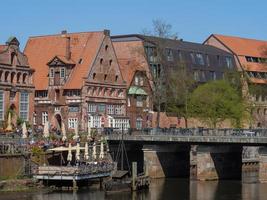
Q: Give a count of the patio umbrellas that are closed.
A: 11